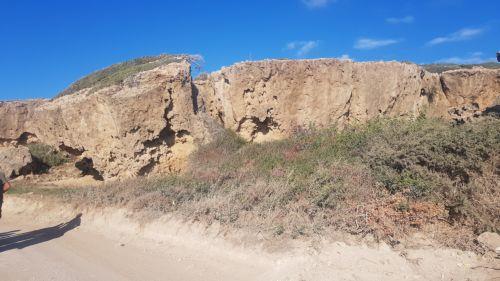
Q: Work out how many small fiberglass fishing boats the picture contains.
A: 0